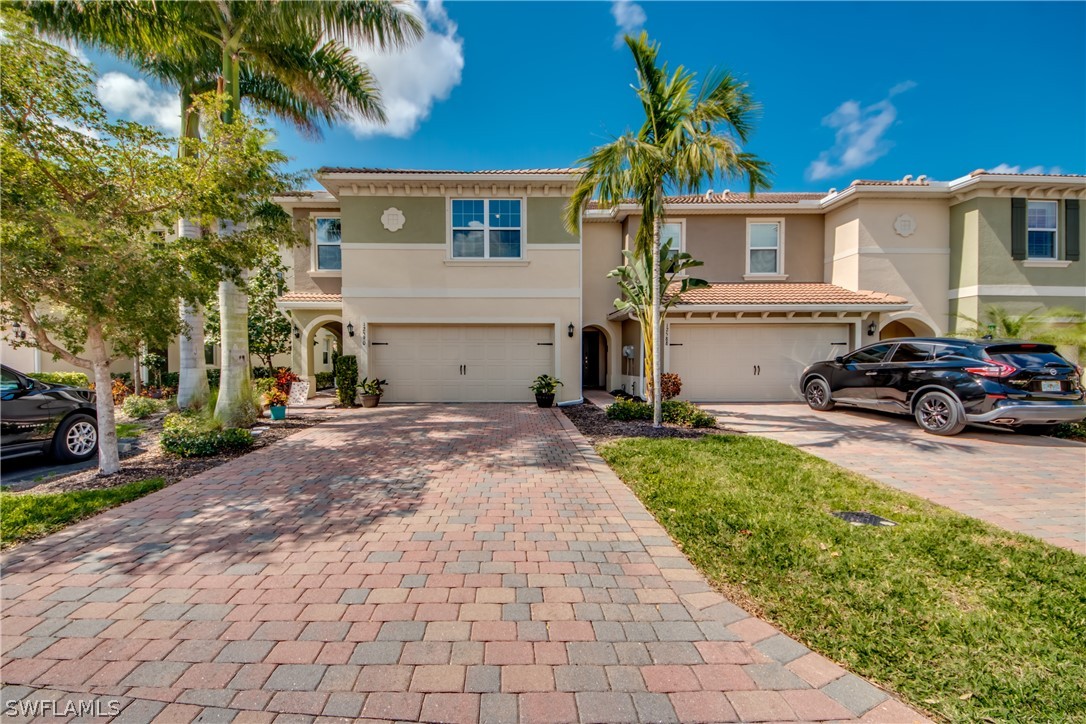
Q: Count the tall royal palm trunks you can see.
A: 2